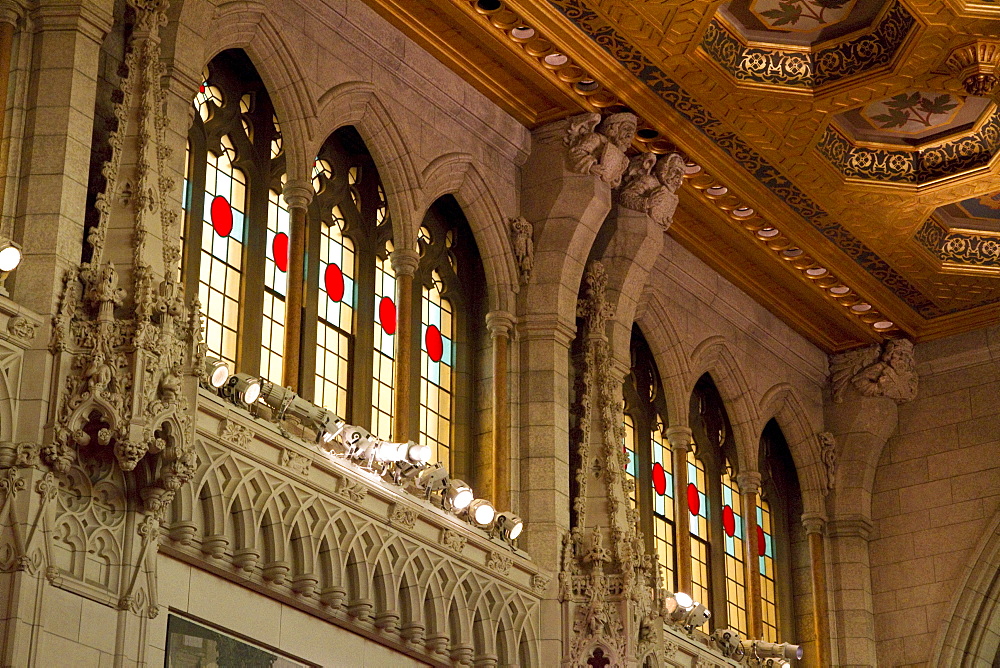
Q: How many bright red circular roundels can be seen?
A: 9